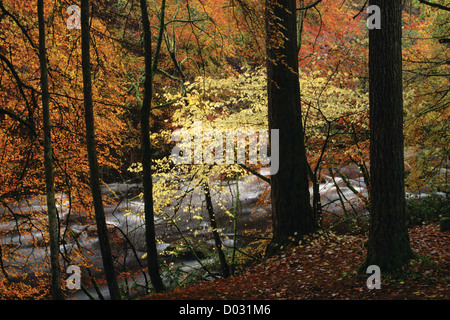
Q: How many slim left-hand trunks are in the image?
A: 3